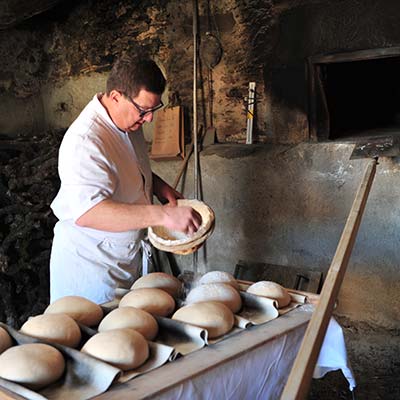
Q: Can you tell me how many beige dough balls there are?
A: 12